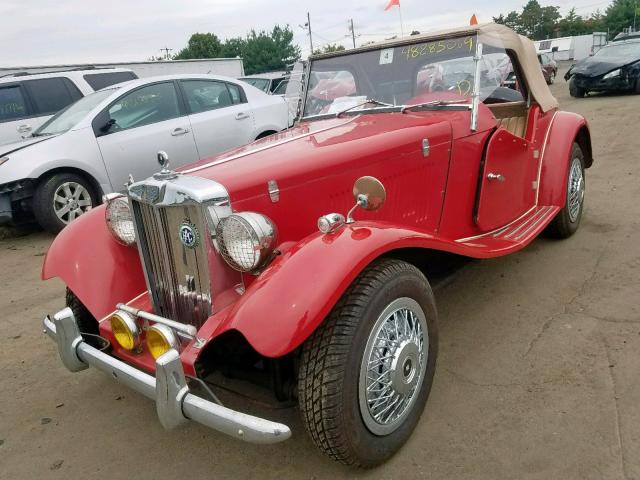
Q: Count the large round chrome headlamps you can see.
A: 2